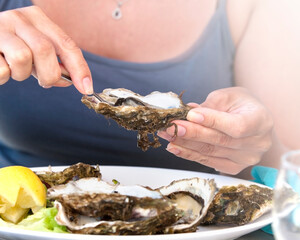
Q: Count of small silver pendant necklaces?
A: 1